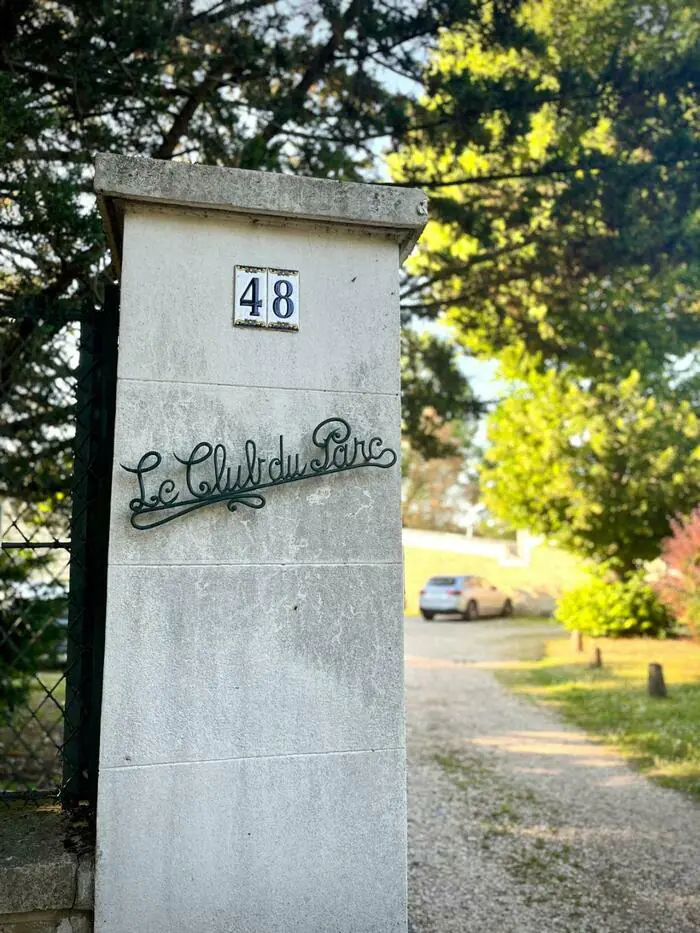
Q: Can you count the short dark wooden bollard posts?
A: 3